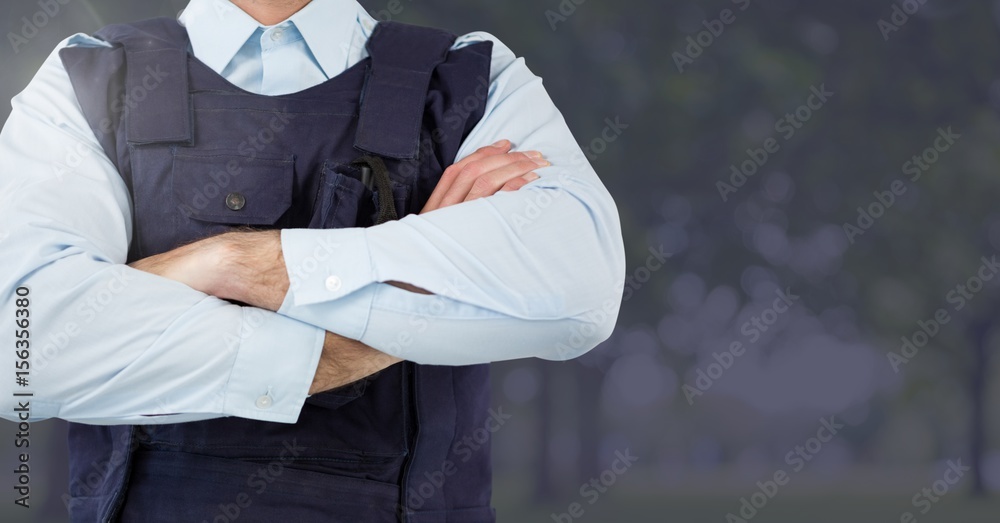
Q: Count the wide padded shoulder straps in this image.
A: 2